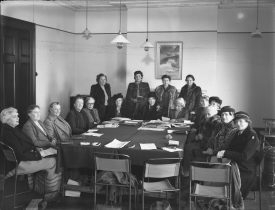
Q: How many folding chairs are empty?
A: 3